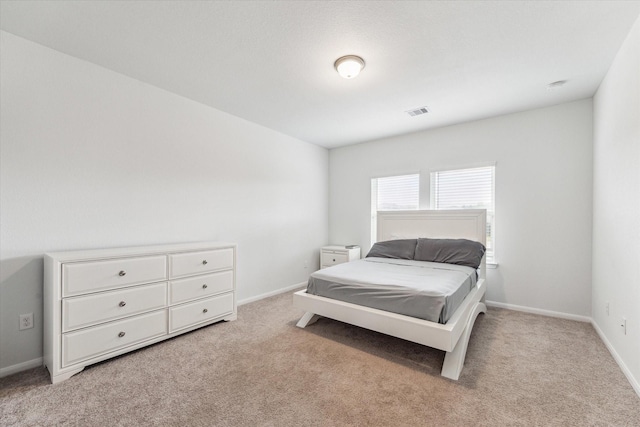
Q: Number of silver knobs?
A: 7